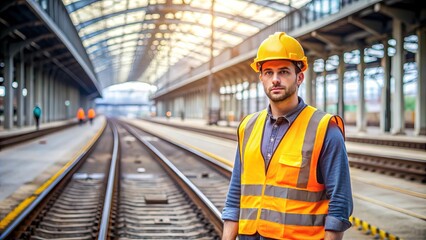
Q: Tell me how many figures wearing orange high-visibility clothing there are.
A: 3